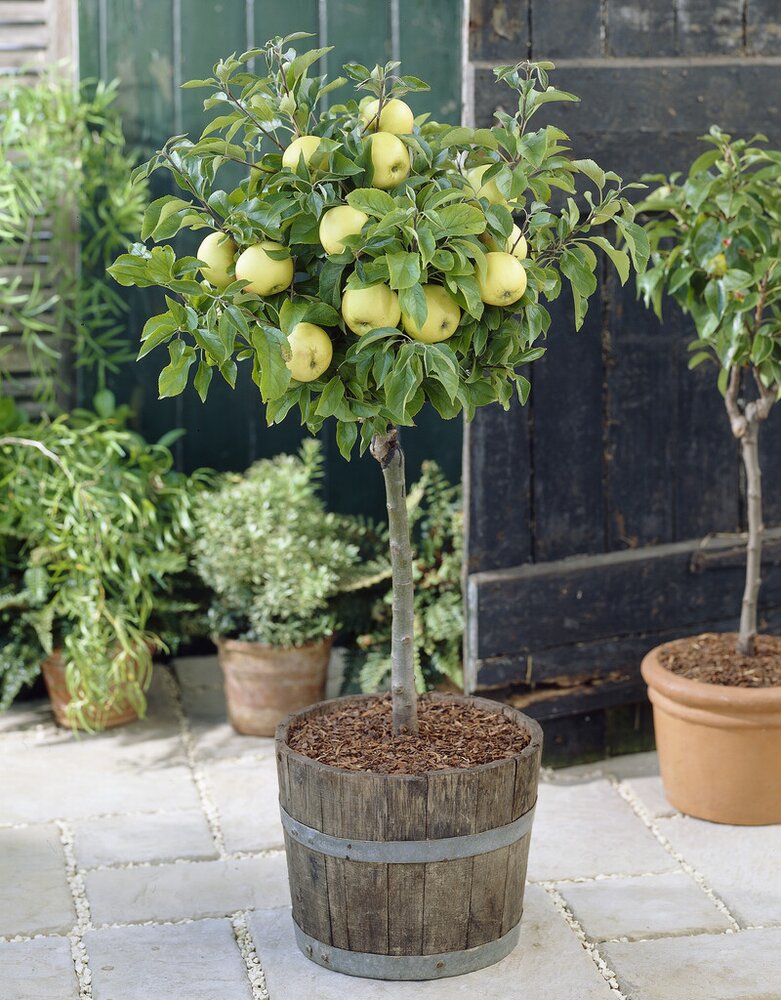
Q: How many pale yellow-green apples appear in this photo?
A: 13